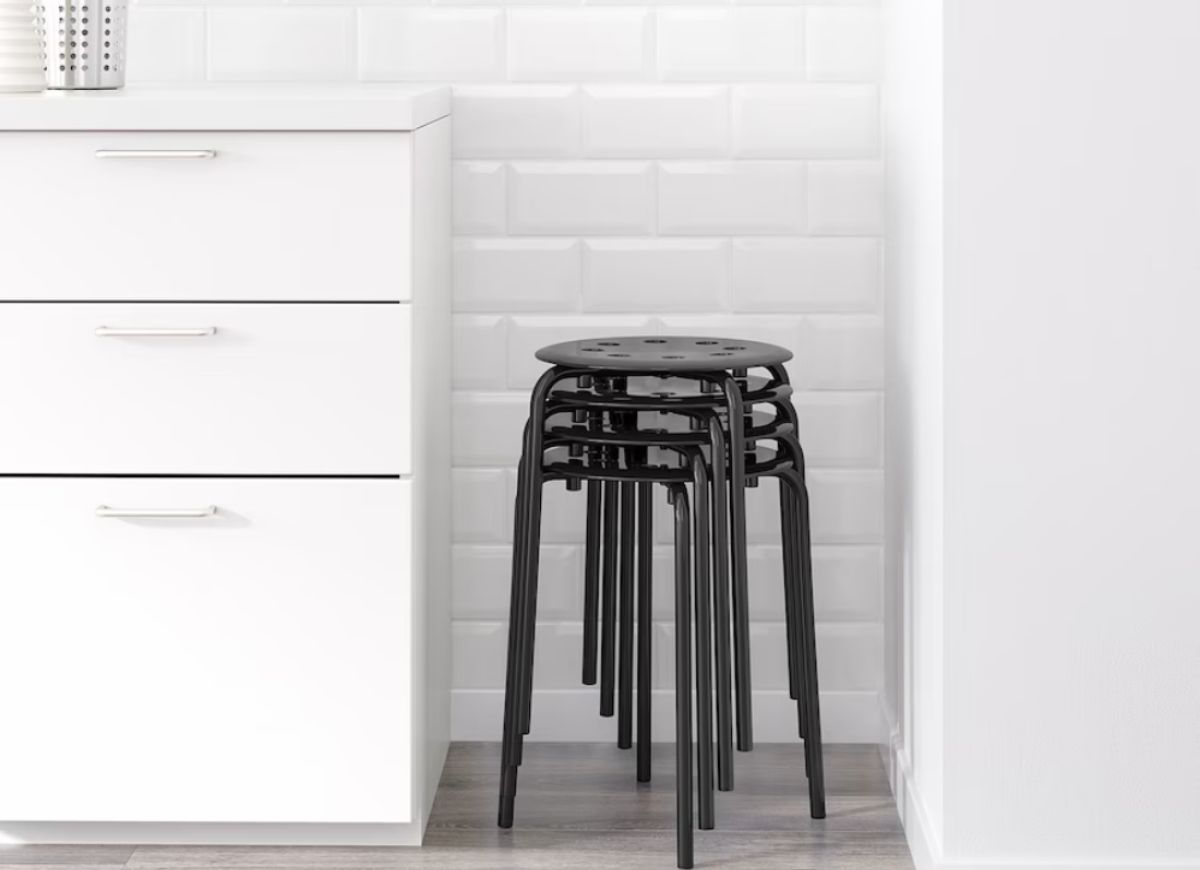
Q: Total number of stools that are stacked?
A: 4